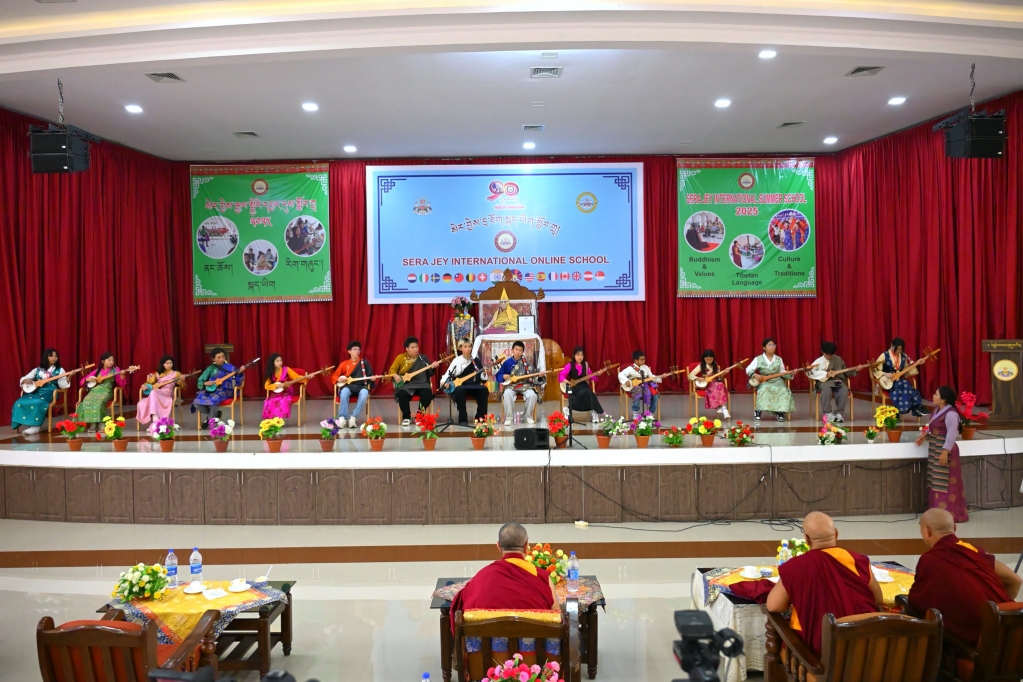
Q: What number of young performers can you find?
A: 15